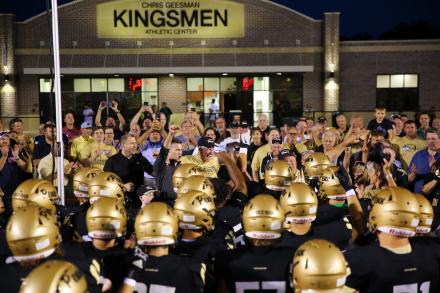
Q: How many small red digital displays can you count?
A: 2